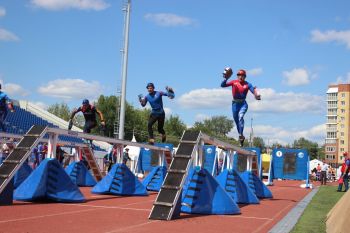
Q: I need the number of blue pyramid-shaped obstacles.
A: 8